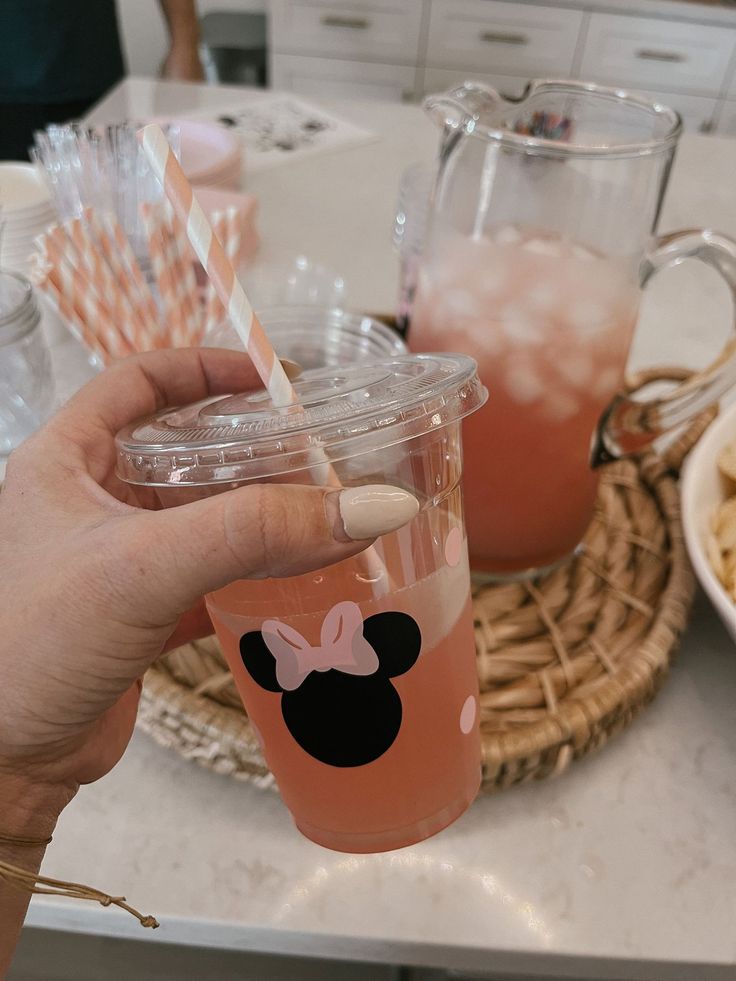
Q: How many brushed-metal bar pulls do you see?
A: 3